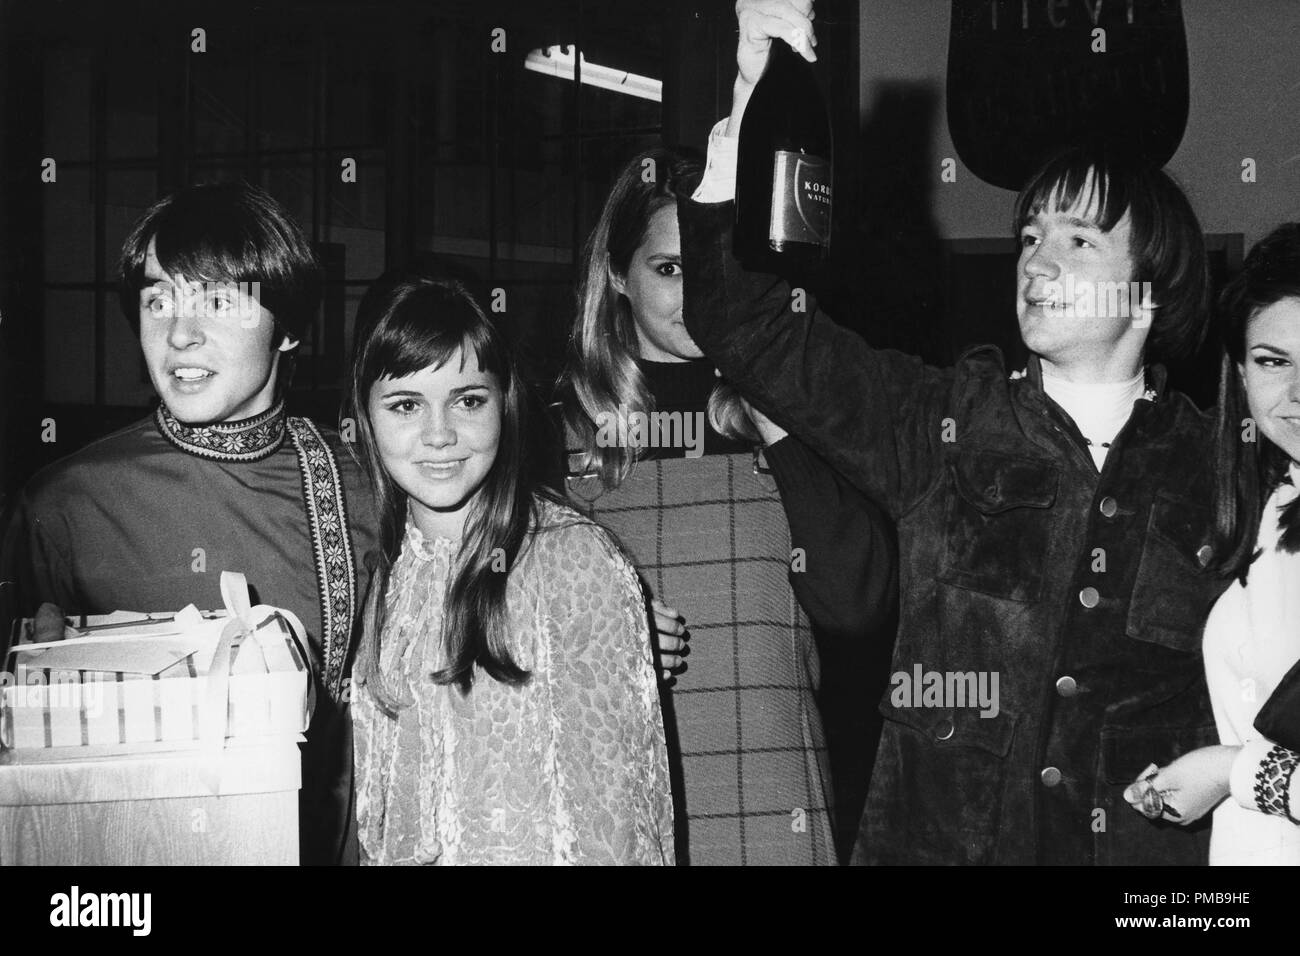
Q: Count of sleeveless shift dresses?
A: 1